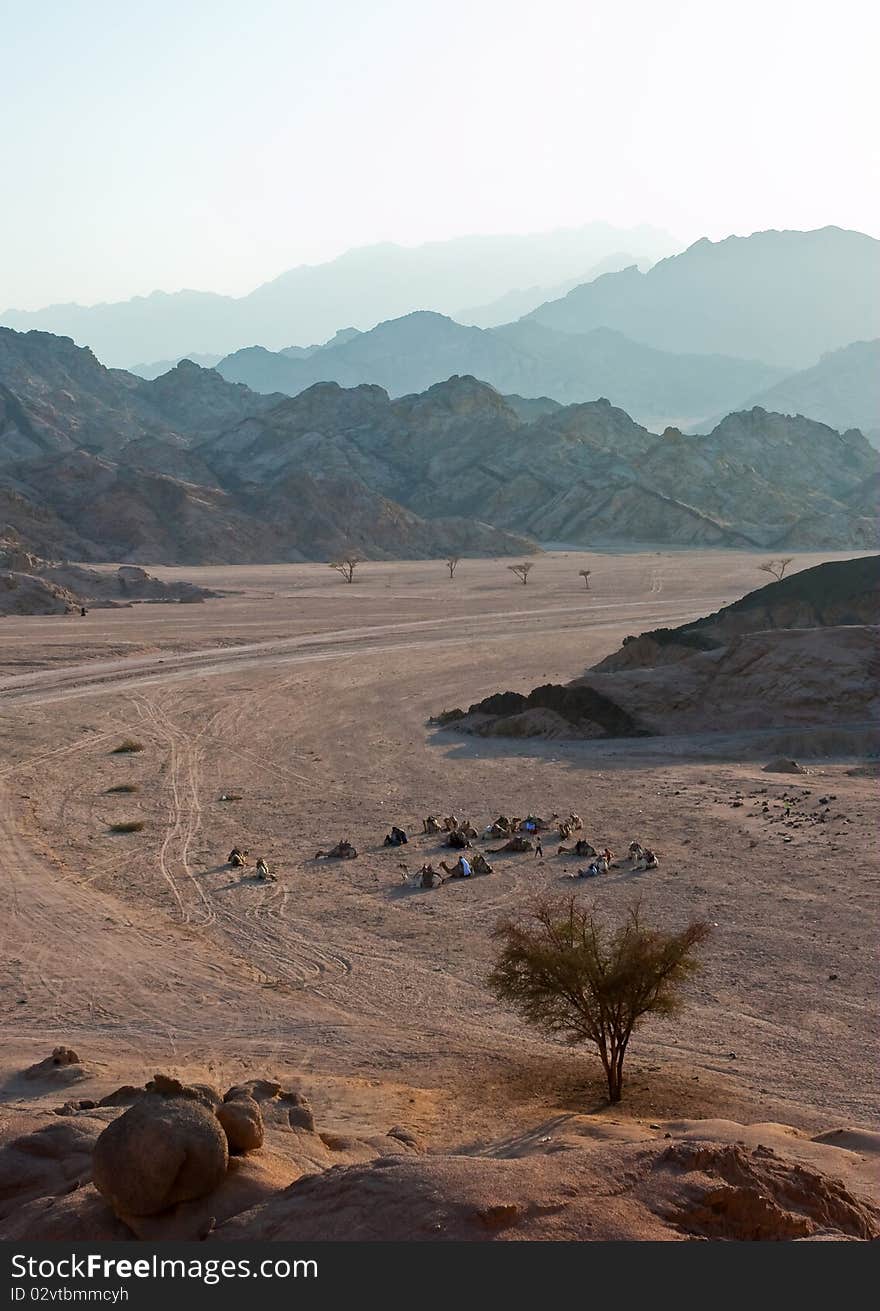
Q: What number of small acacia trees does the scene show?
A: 5